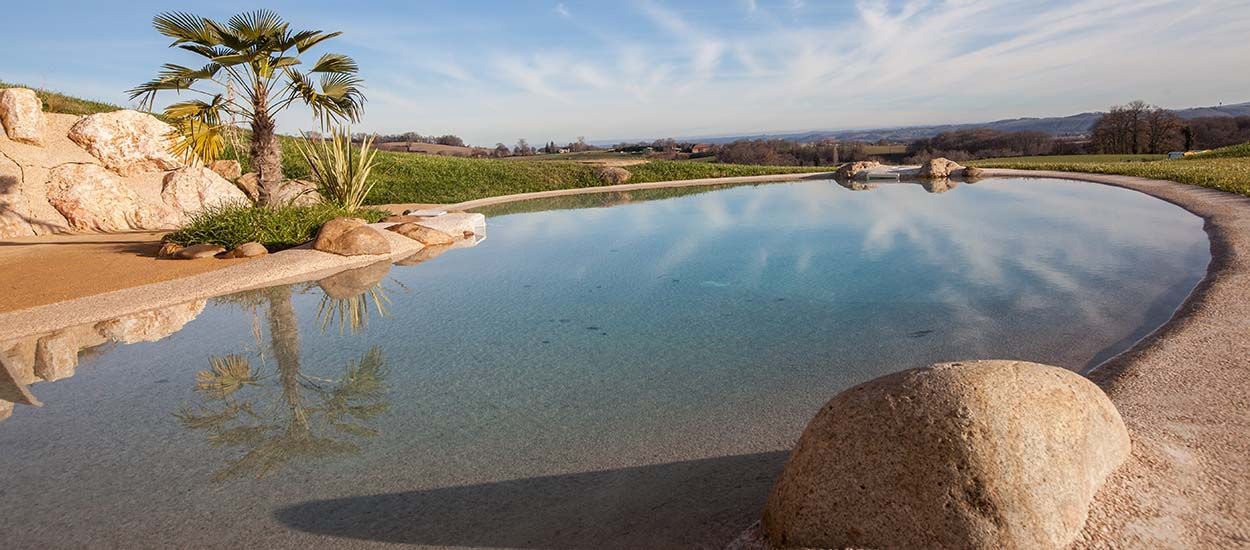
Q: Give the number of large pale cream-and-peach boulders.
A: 4